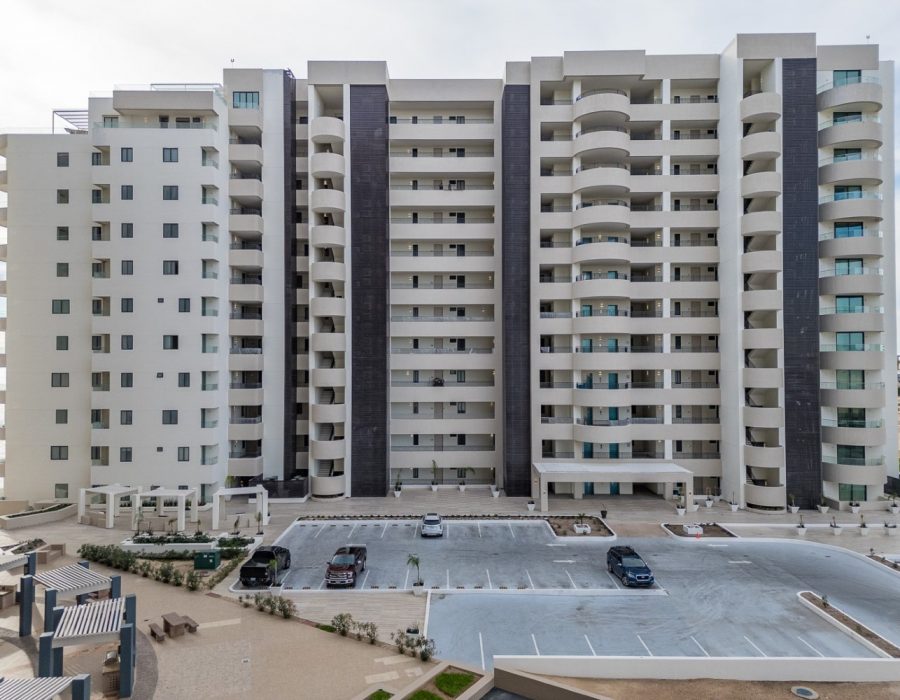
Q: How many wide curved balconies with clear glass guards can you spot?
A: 11